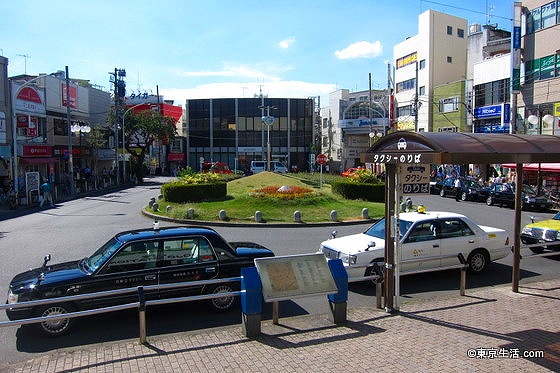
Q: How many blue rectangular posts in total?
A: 2